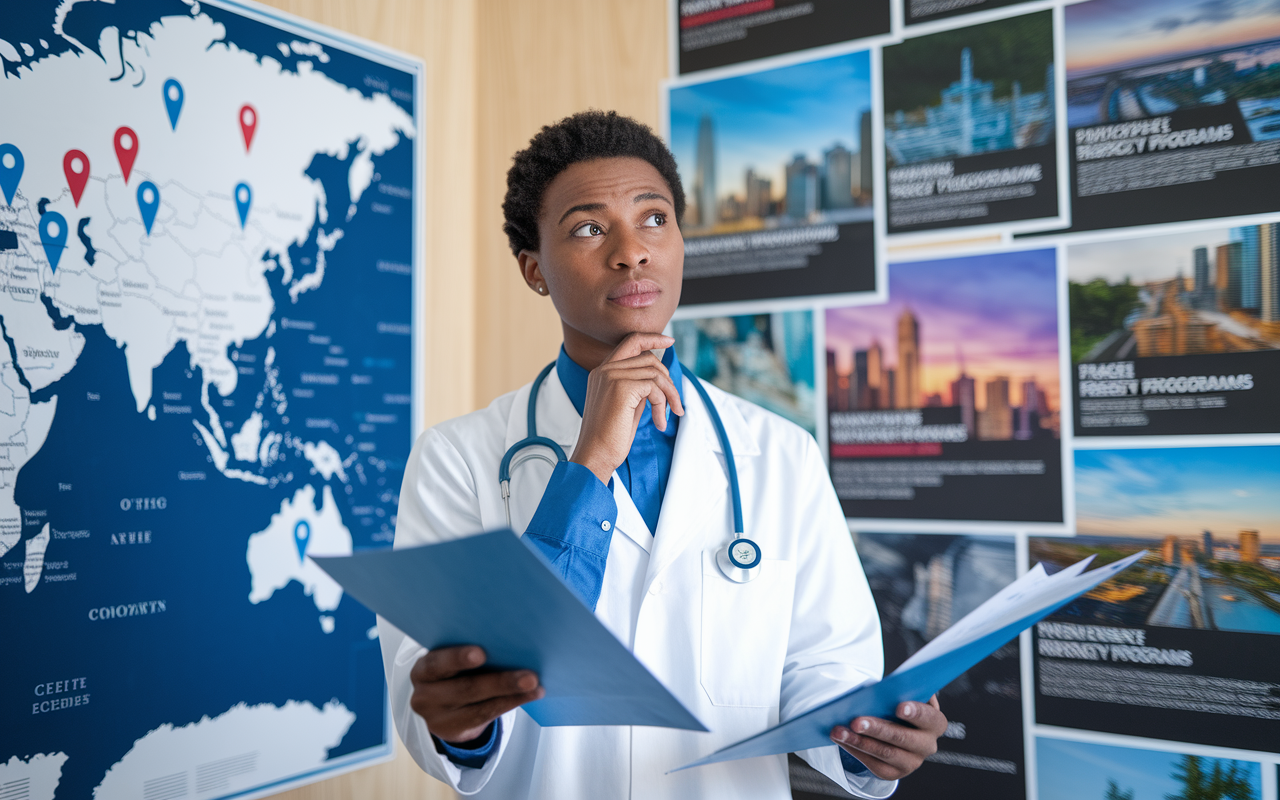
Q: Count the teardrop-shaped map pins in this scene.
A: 9